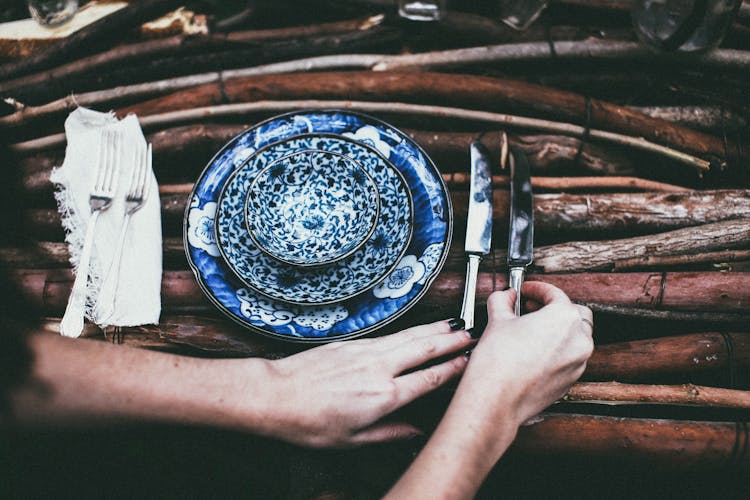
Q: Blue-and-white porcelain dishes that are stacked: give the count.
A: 3